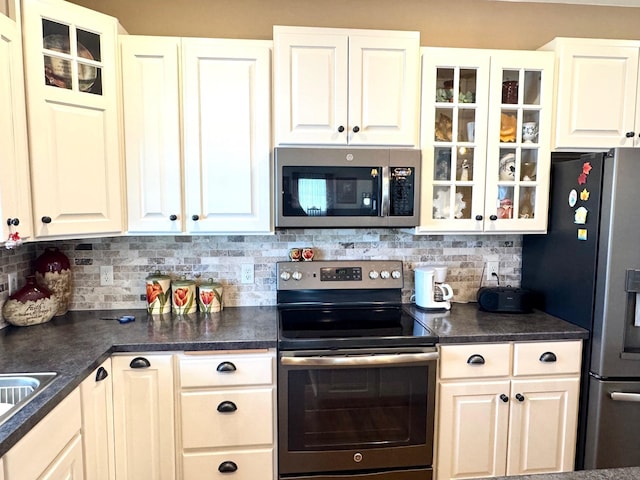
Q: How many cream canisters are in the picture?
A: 3